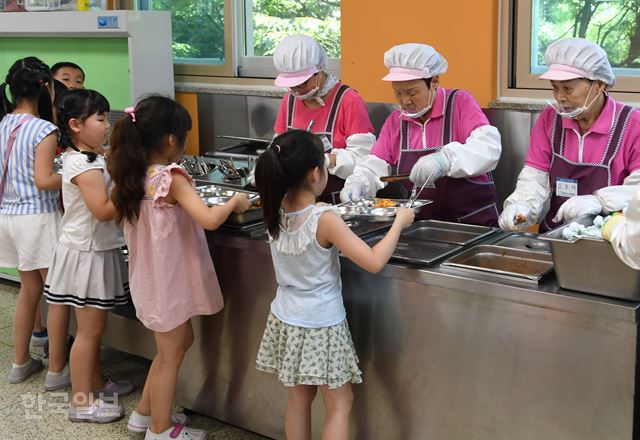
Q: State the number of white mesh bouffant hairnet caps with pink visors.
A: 3